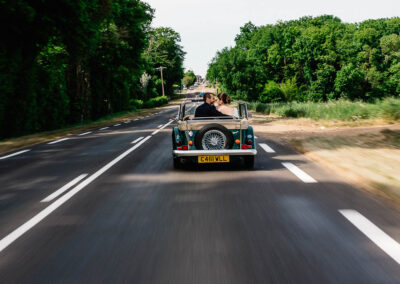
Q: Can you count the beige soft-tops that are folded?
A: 1